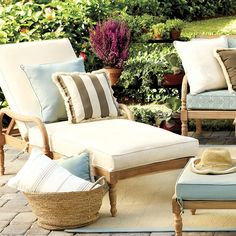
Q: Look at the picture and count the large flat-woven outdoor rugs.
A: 1